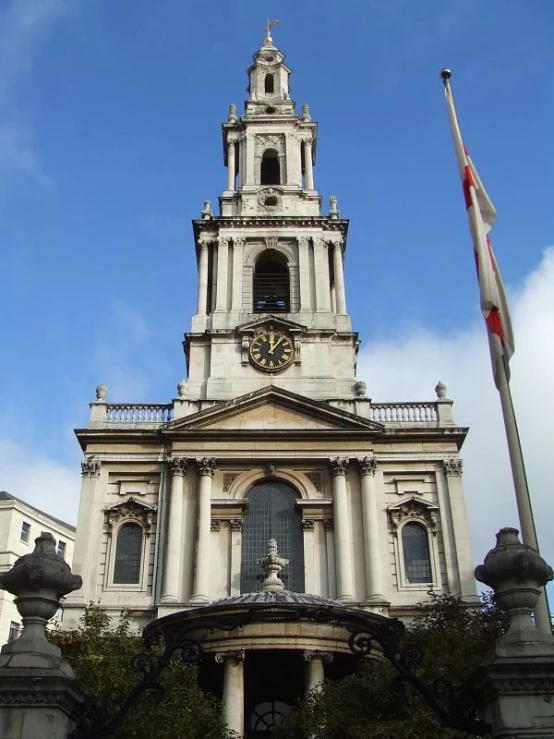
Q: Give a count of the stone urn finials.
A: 11